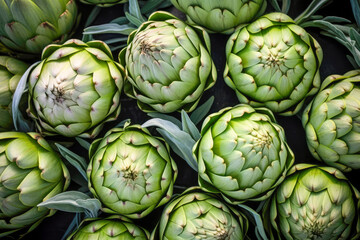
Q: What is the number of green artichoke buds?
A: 14